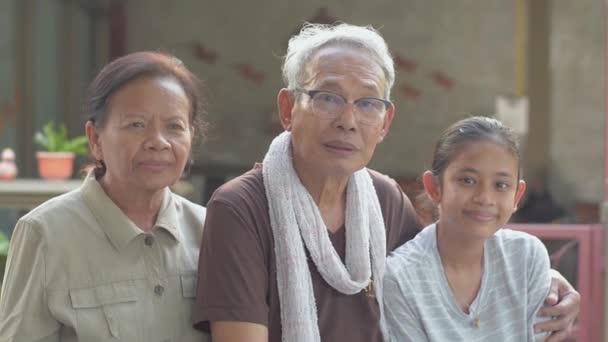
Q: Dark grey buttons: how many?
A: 2